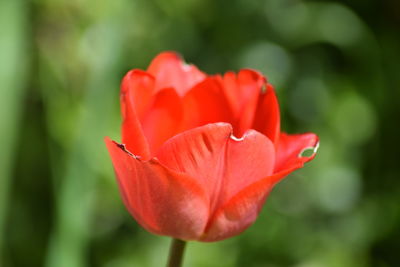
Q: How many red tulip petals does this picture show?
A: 6